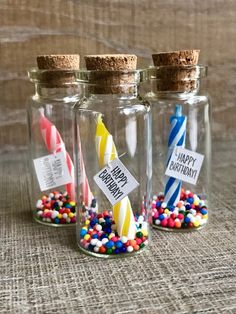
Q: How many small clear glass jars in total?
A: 3